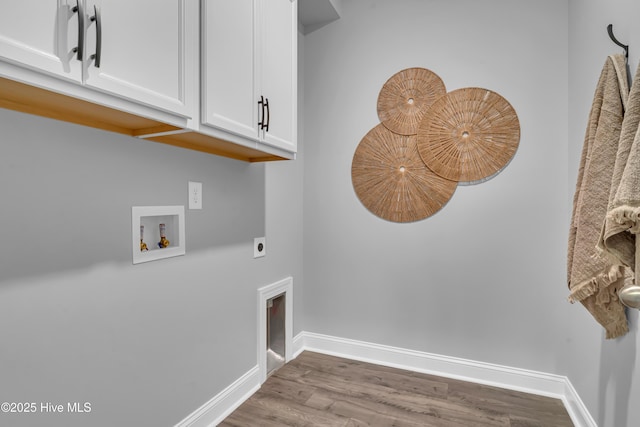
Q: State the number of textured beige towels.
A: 2